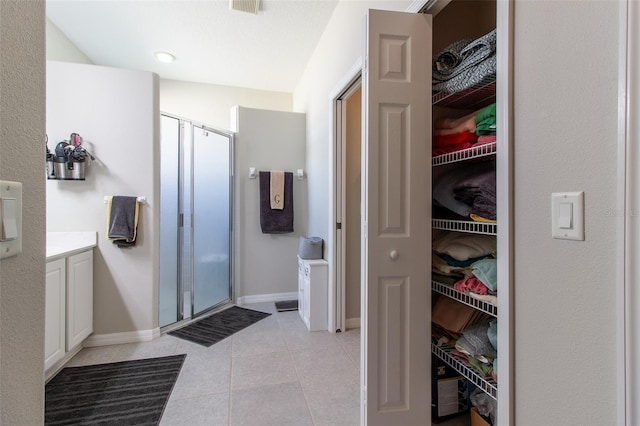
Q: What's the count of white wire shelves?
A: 5